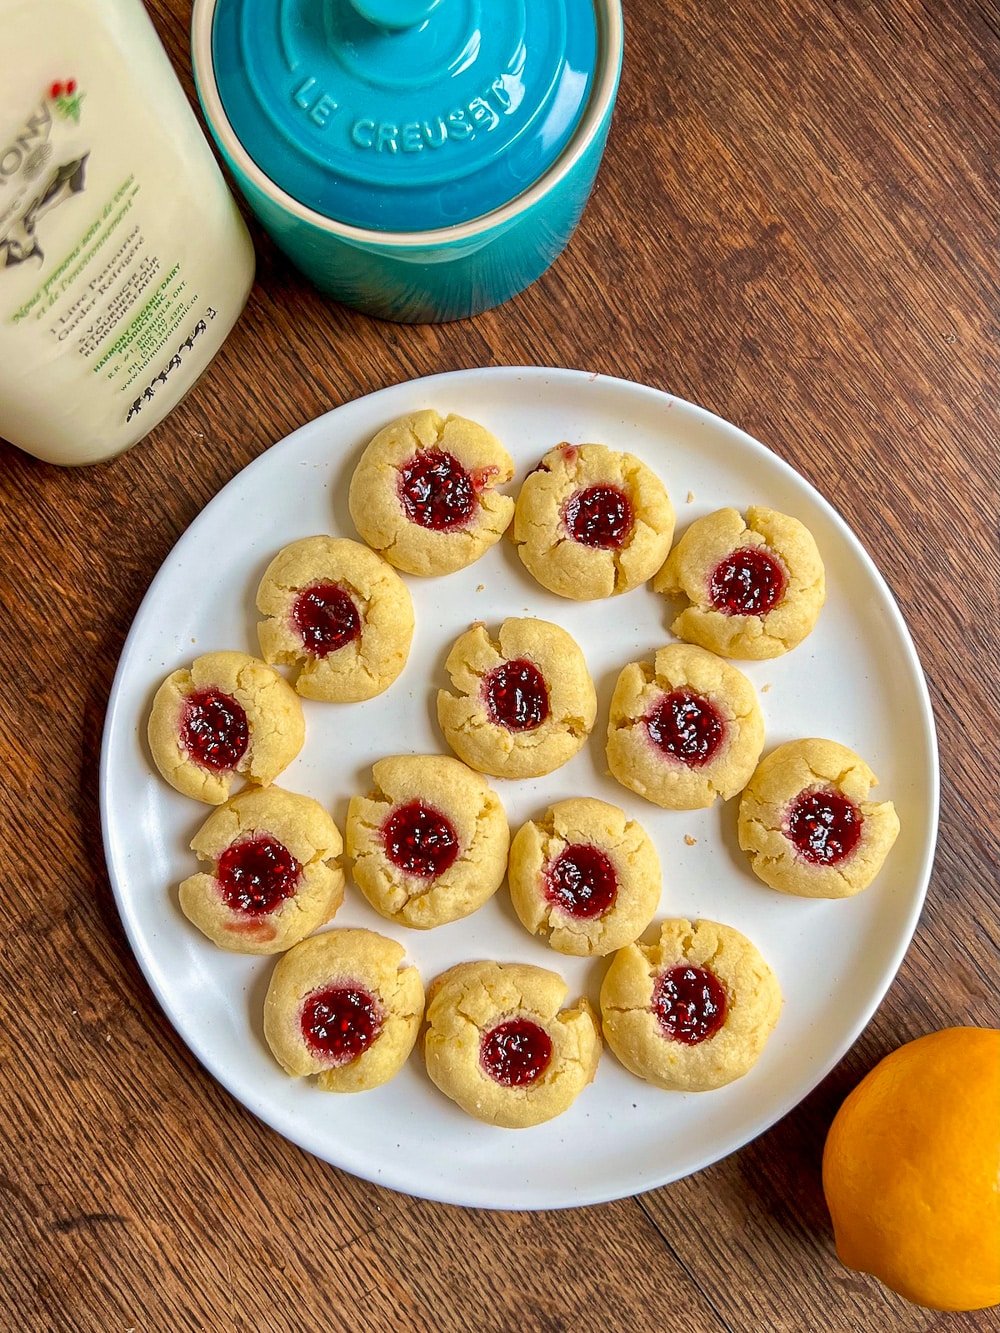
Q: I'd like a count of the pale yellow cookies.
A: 14